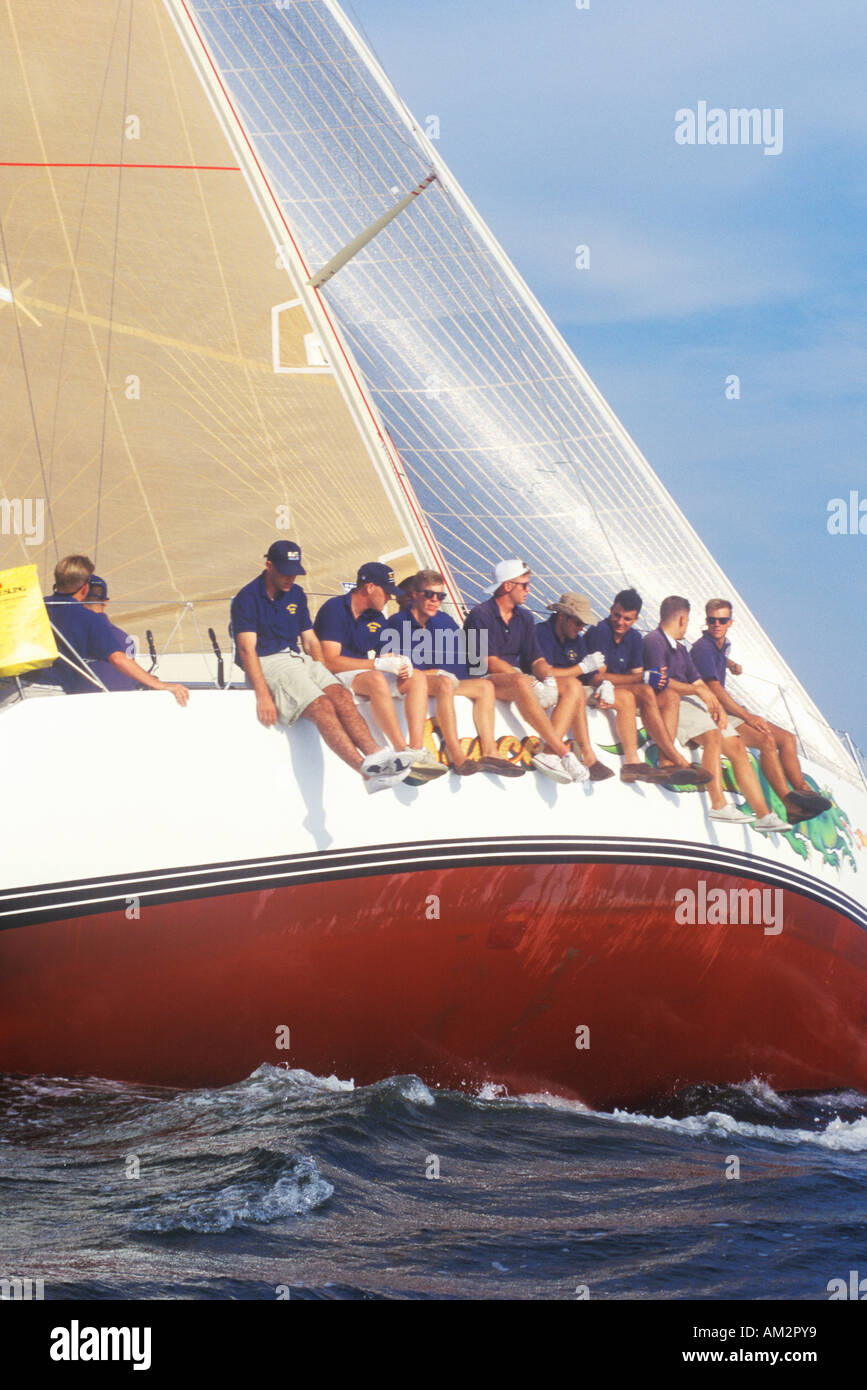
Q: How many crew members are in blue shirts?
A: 10